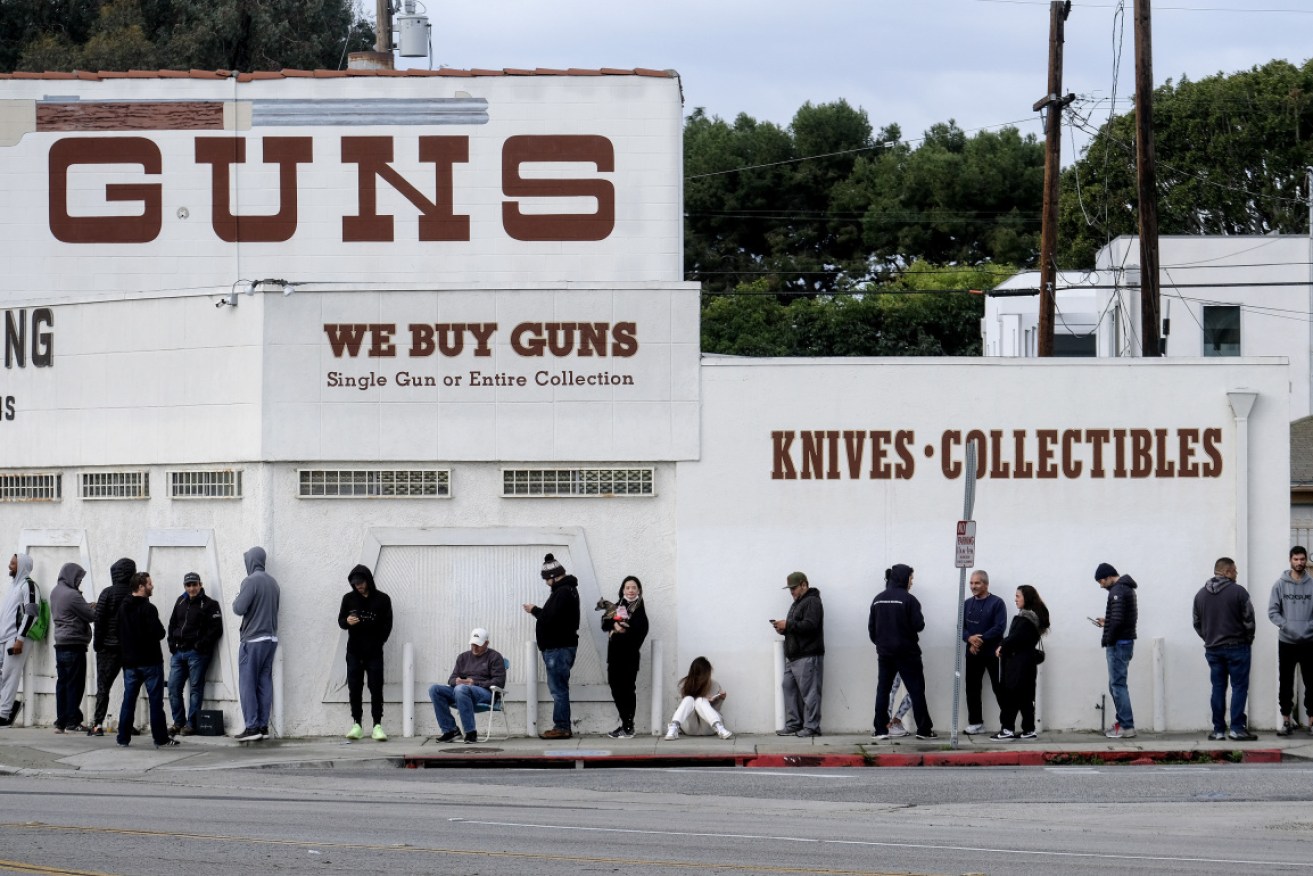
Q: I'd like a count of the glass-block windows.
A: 5